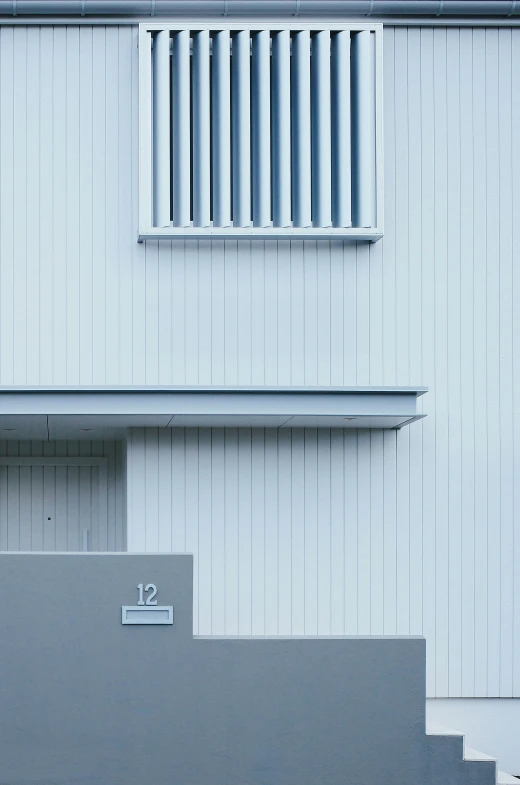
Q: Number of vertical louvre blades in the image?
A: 11